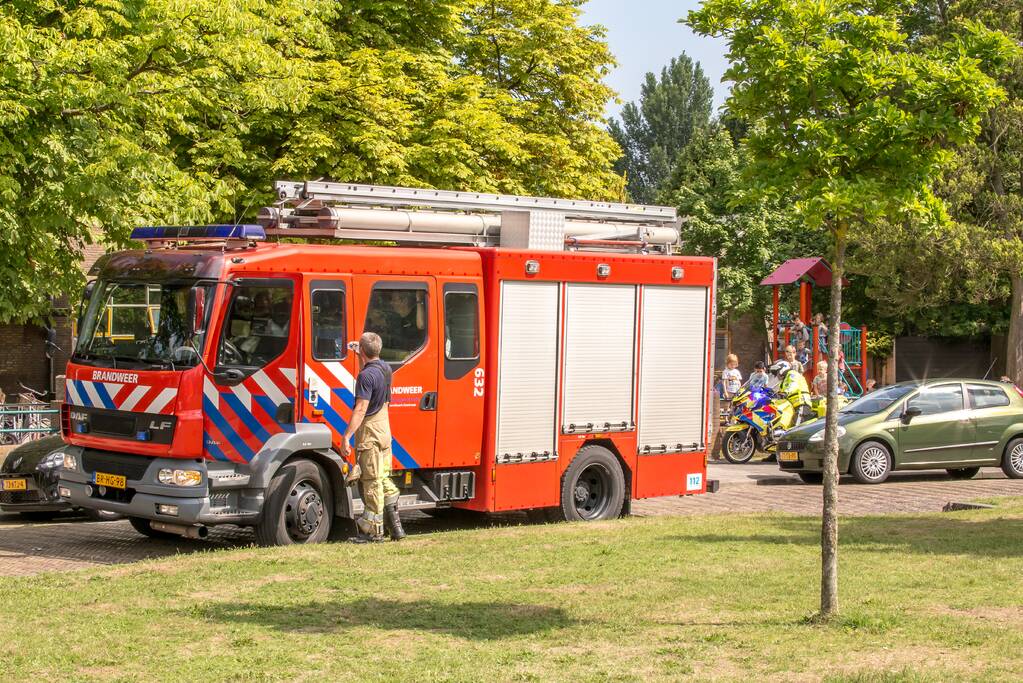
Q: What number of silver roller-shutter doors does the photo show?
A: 3